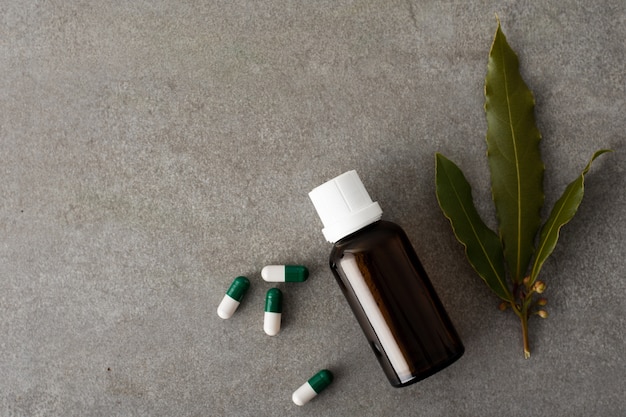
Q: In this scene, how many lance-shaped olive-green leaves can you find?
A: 3